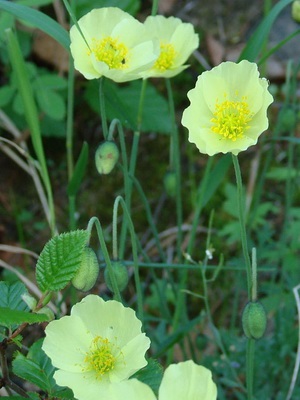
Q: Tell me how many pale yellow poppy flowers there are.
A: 5